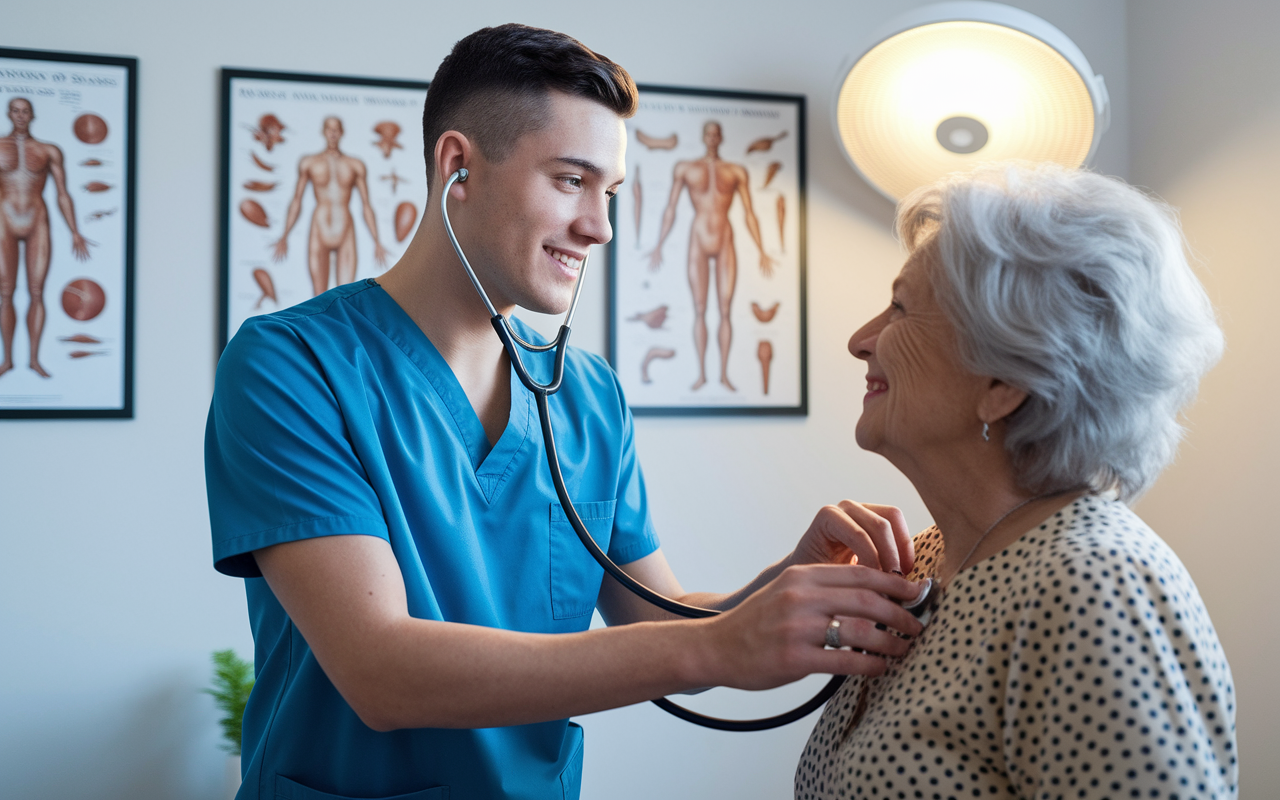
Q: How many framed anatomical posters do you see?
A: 3